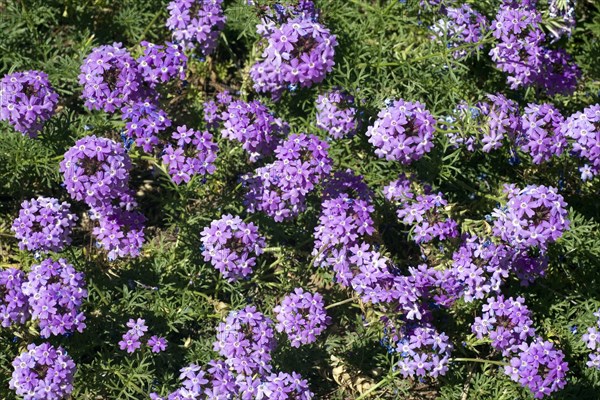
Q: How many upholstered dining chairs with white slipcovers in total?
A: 0